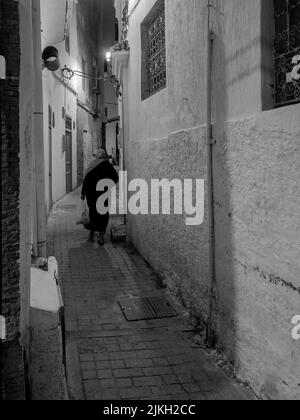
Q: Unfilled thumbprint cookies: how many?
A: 0